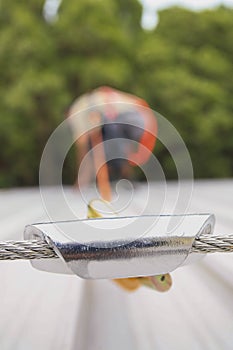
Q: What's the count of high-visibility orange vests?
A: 1